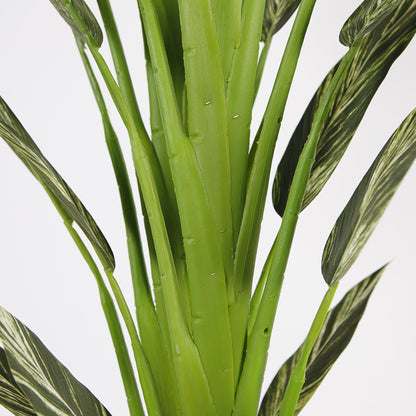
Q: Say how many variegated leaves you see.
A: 9